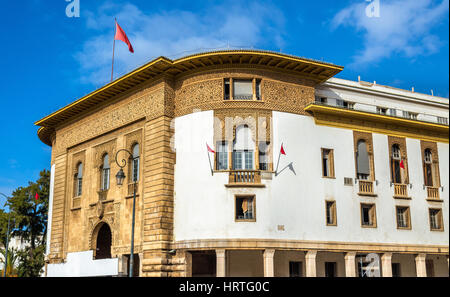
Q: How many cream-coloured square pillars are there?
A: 6